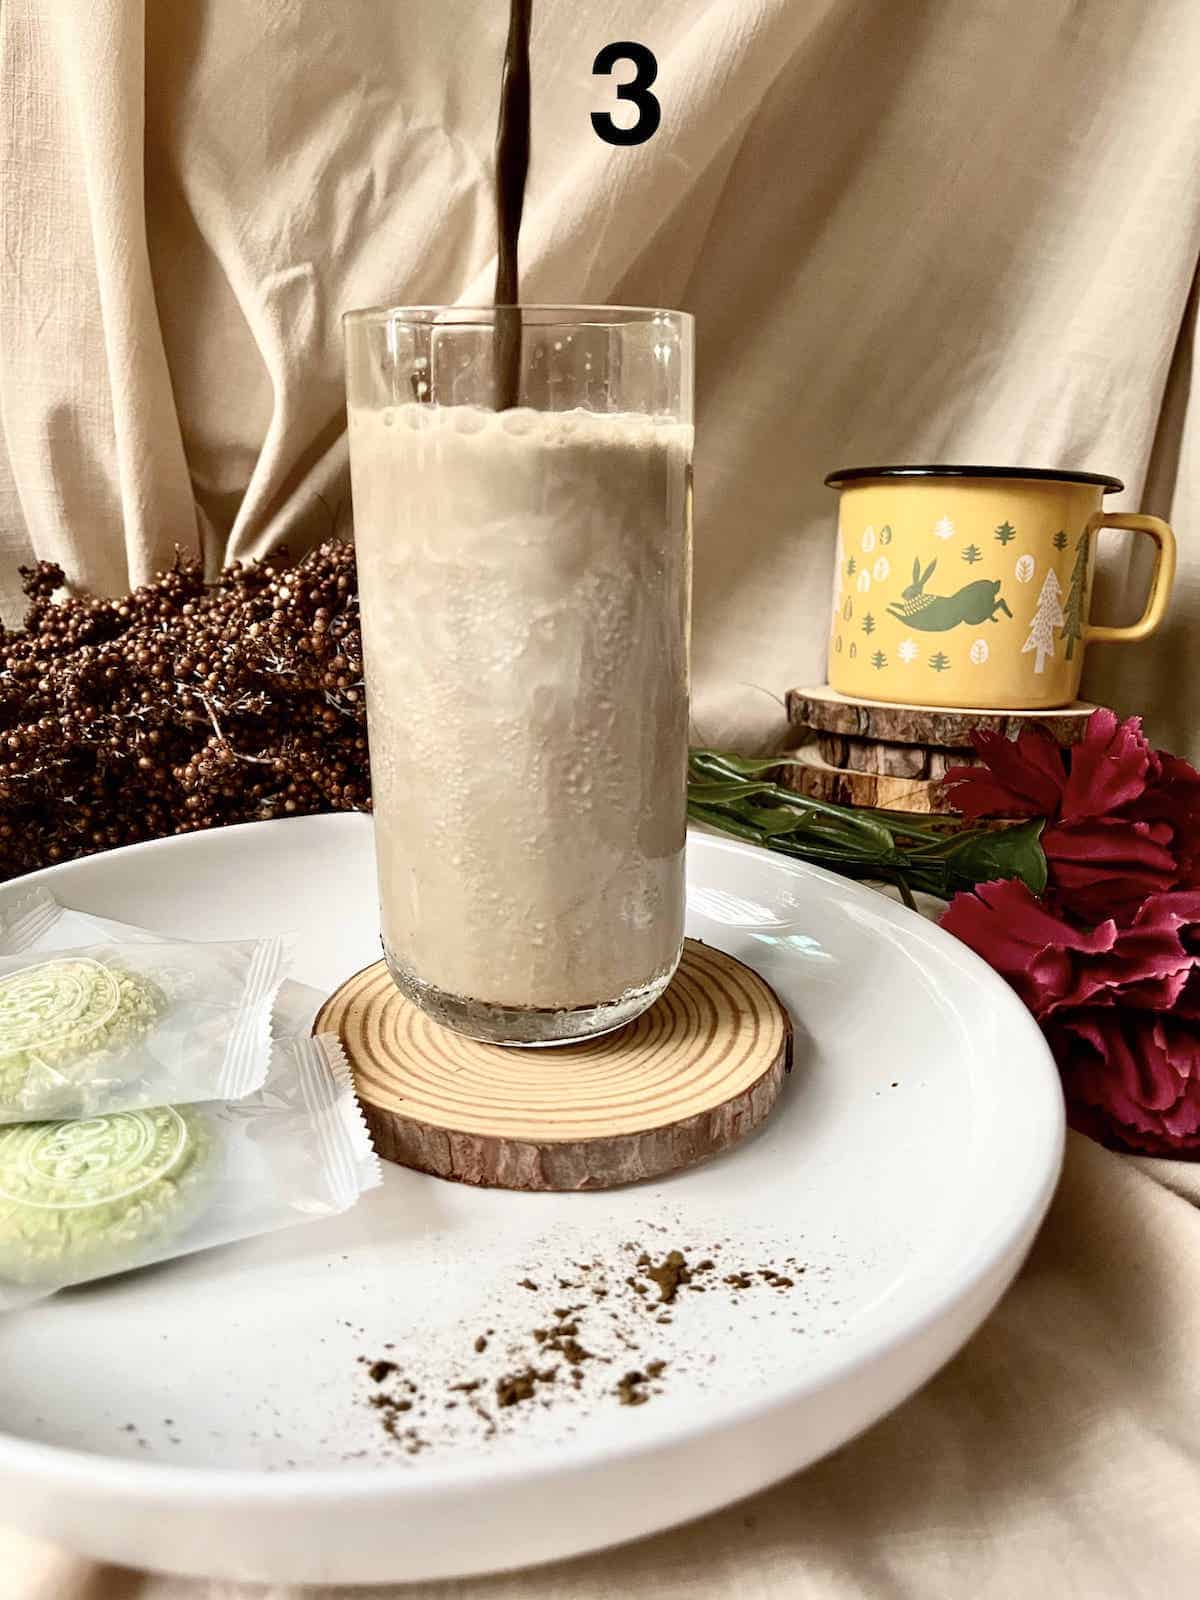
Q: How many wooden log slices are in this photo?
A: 4